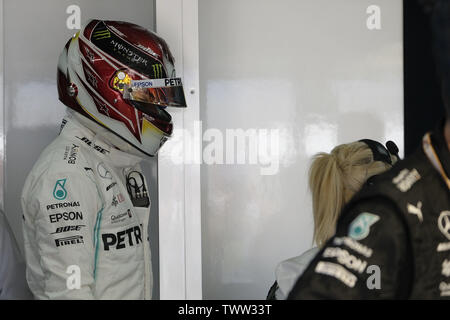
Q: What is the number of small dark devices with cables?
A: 1